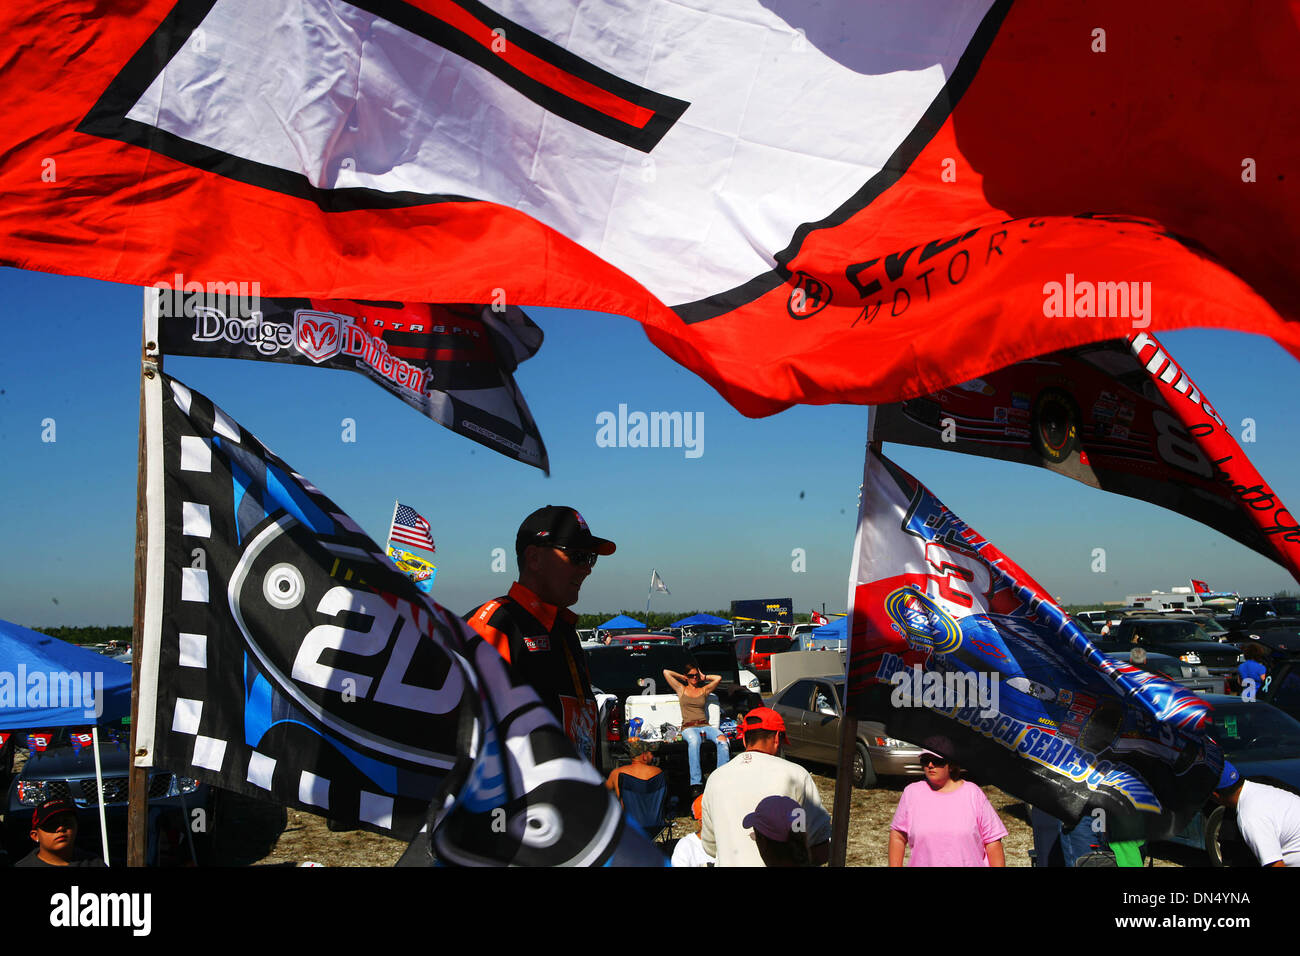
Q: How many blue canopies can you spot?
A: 4